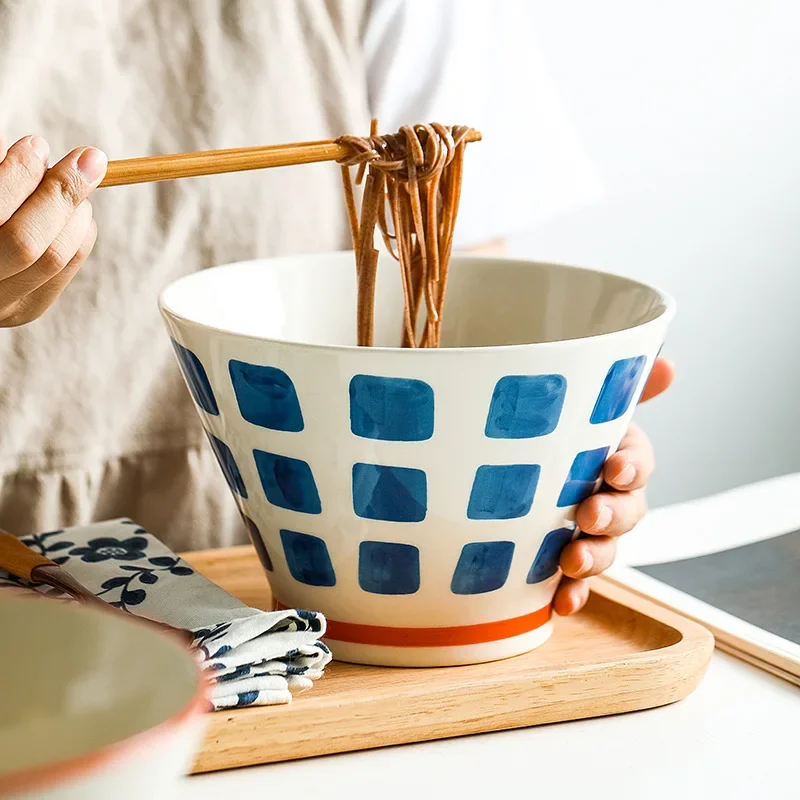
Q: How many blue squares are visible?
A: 15